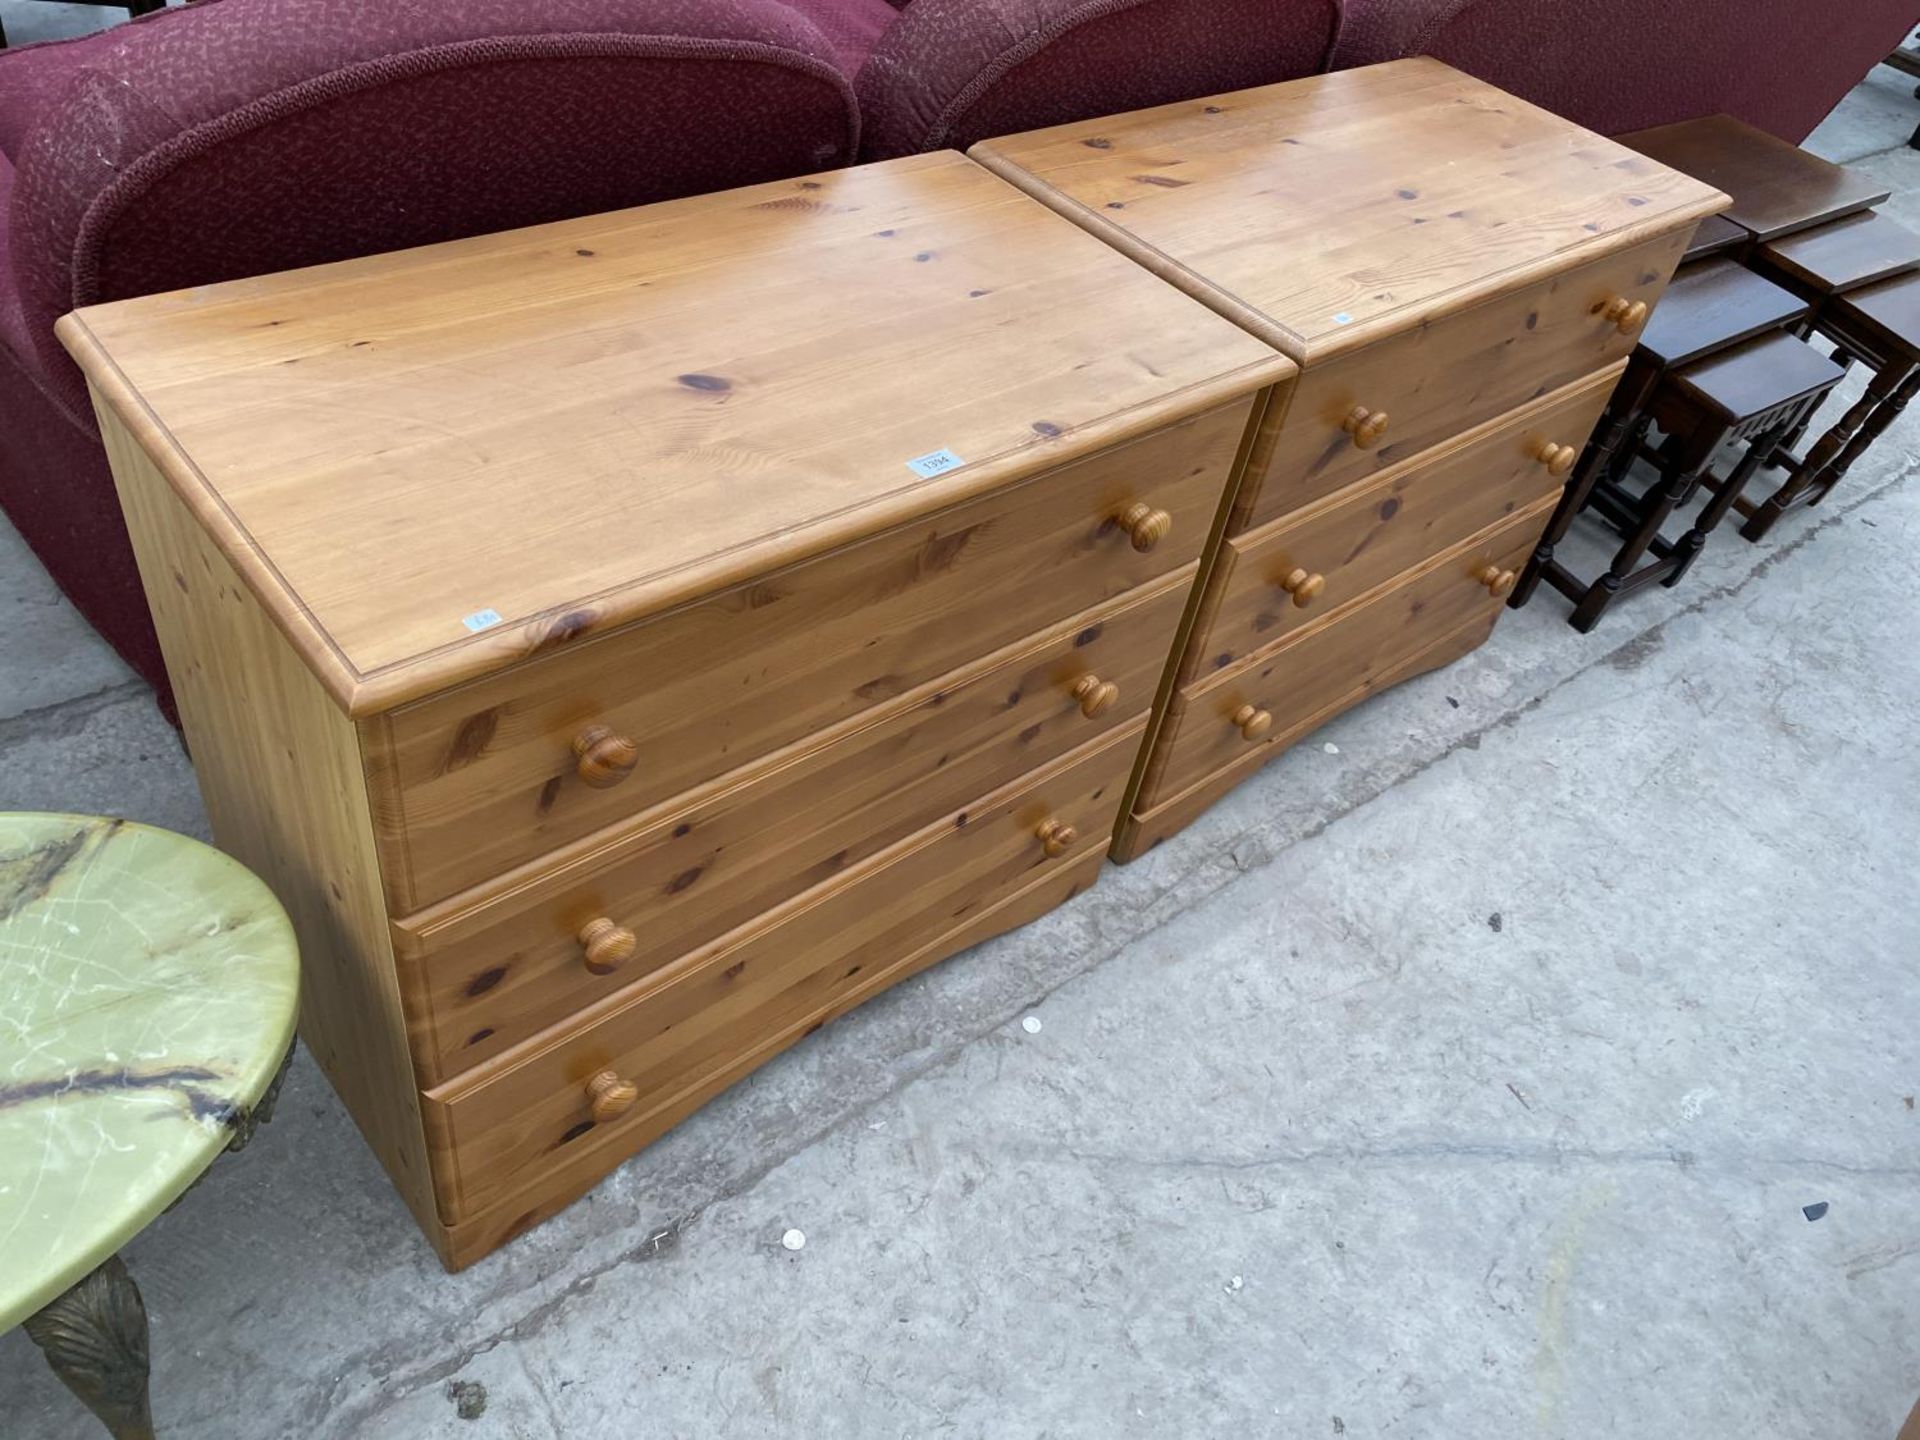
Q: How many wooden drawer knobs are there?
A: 12